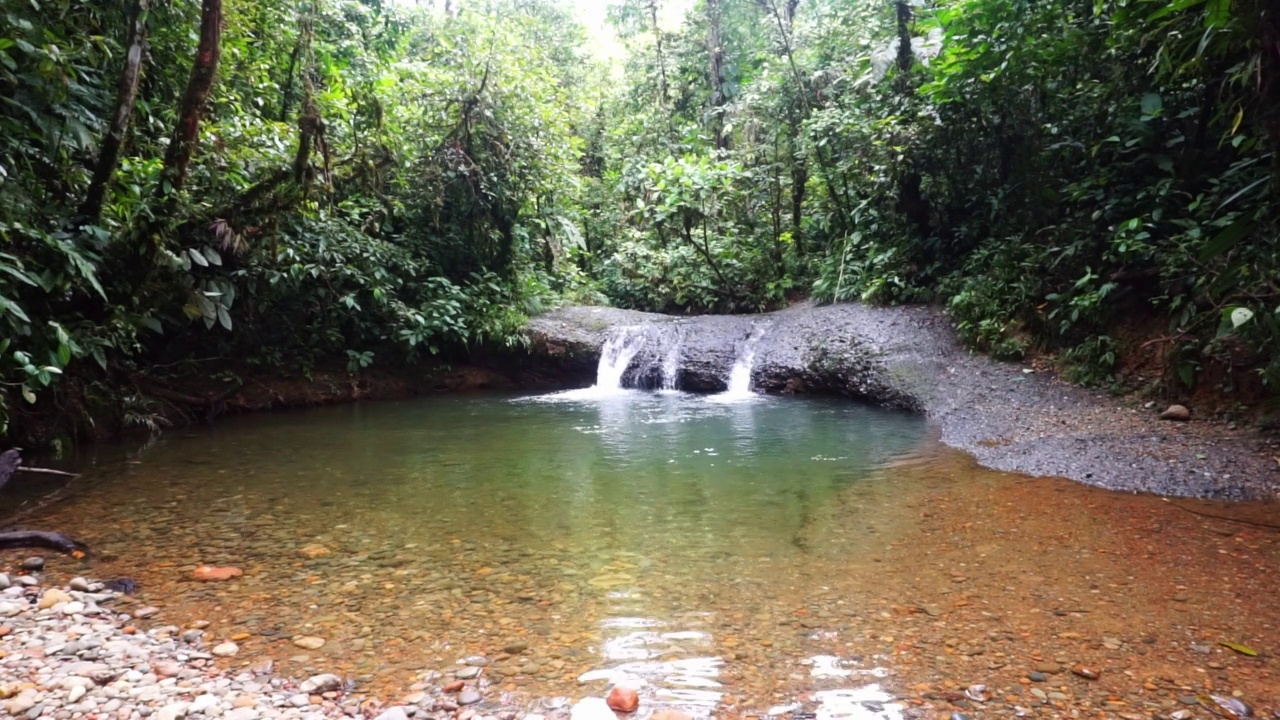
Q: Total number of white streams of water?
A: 3